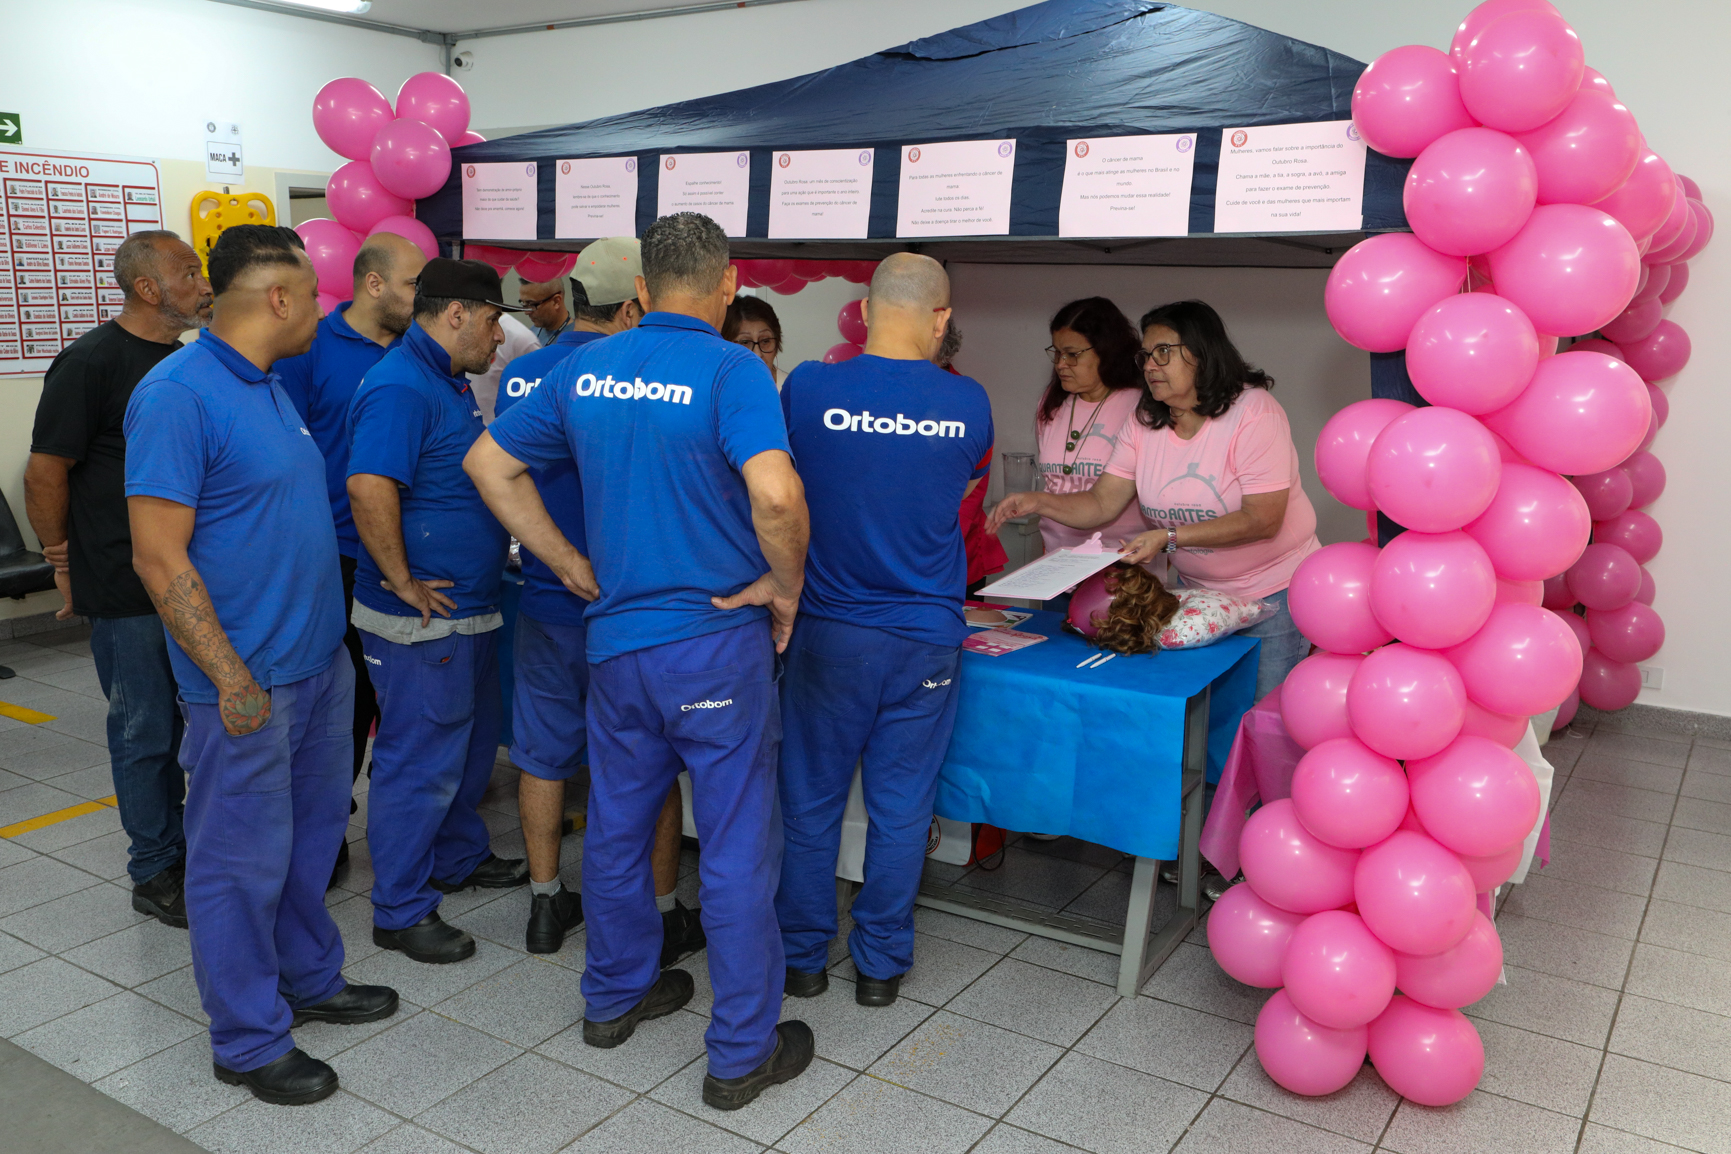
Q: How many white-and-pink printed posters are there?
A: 7